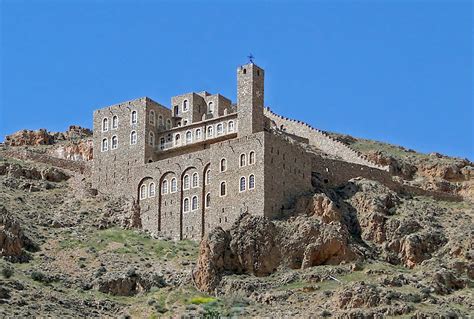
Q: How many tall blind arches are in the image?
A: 4